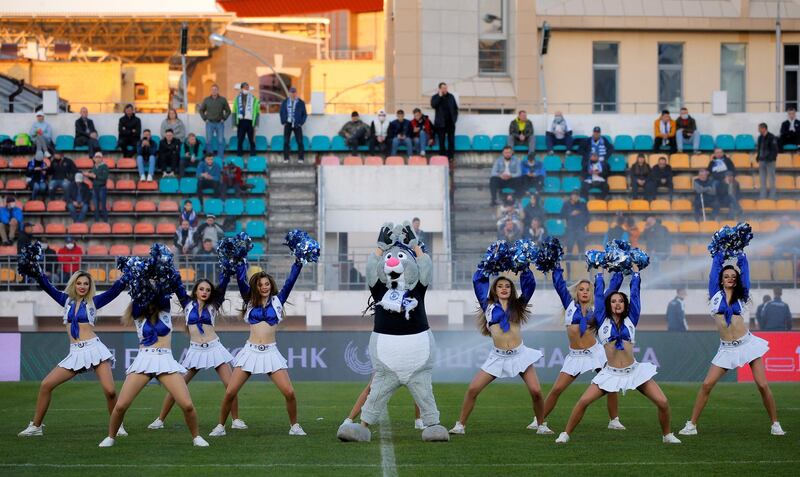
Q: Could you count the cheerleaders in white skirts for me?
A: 8